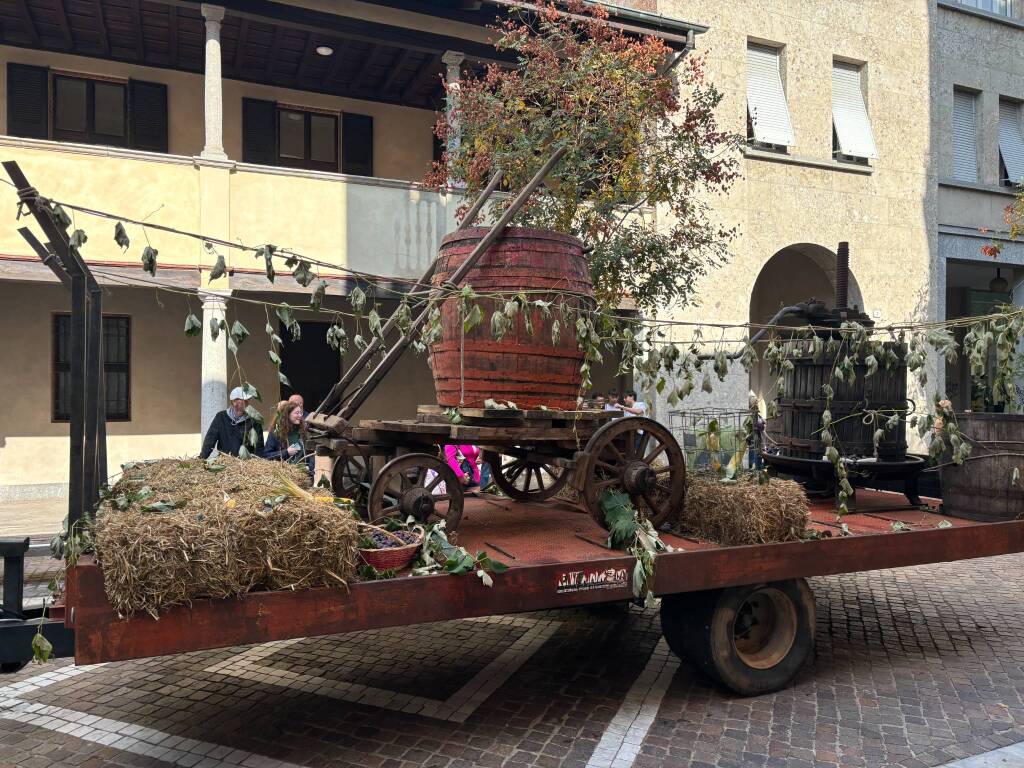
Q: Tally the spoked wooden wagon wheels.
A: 4